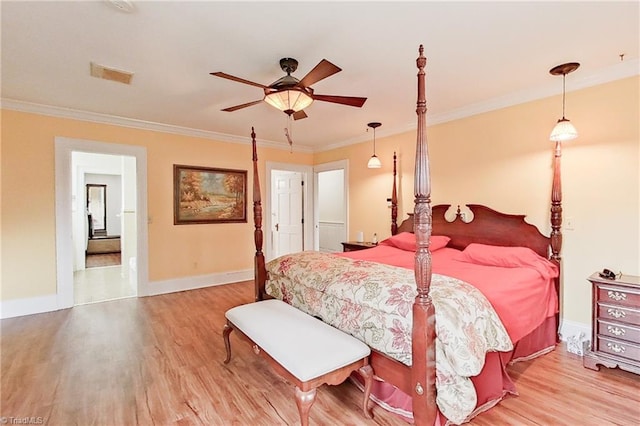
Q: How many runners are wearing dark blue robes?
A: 0